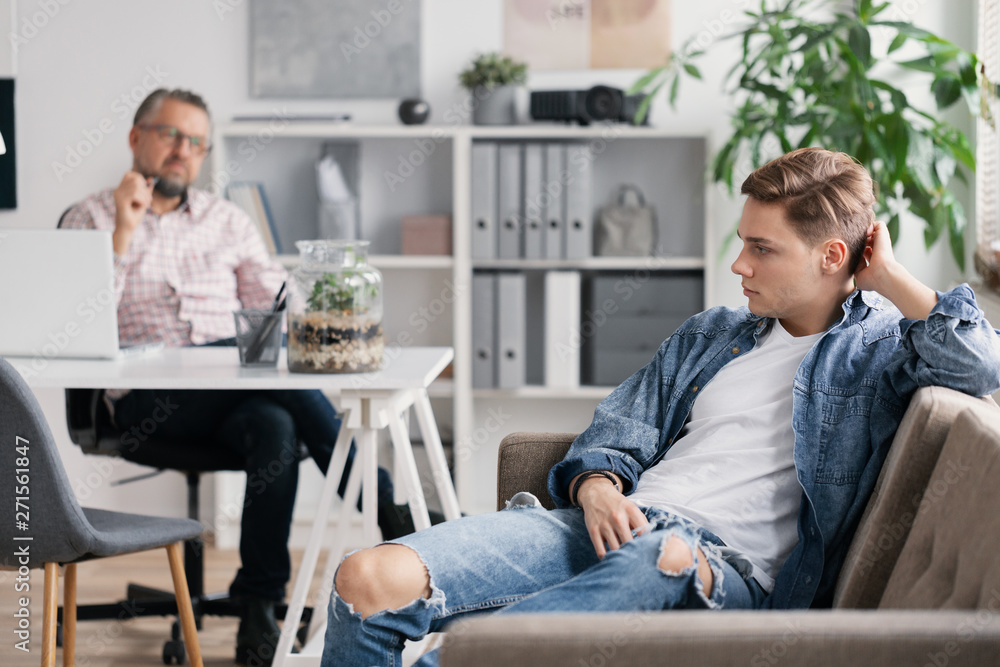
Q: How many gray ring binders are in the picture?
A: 7